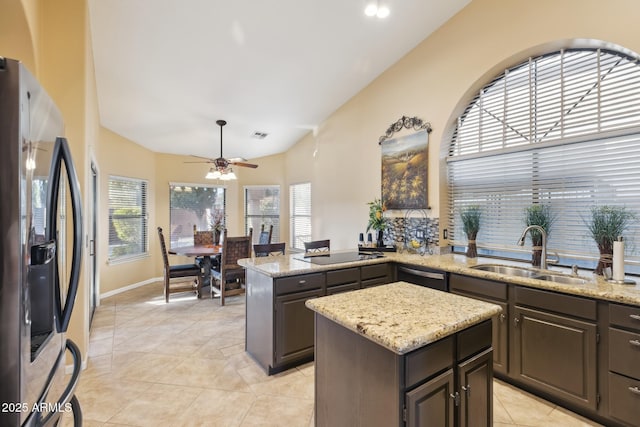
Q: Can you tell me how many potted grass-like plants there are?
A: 3